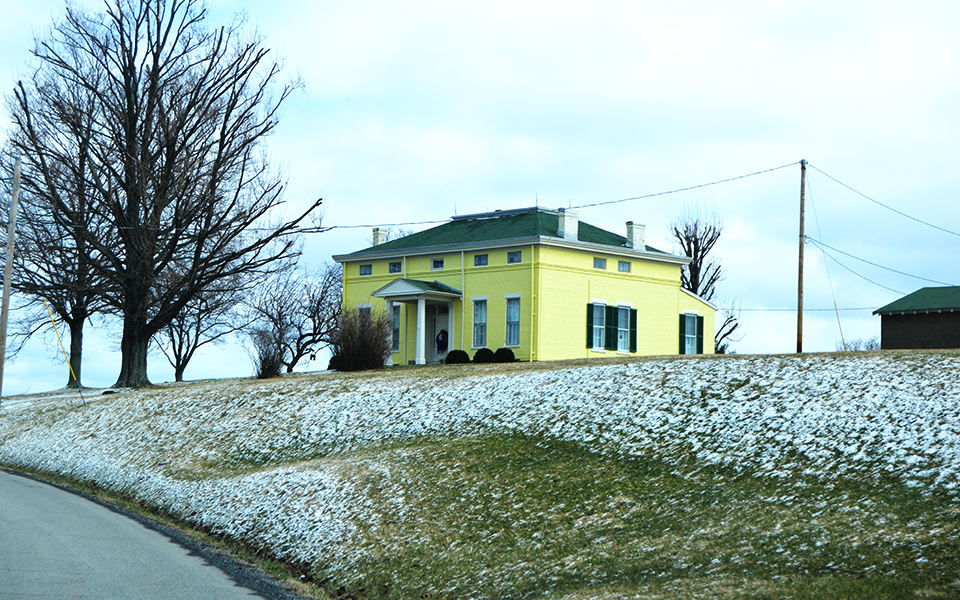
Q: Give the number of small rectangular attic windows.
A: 7